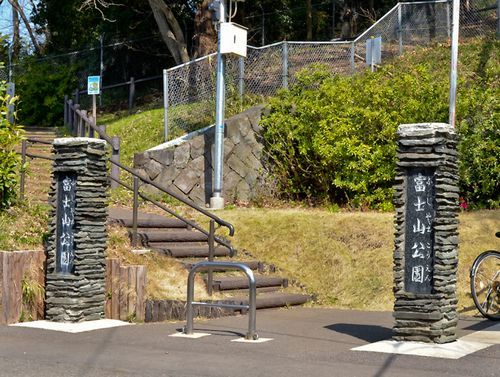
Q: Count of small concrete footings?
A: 2